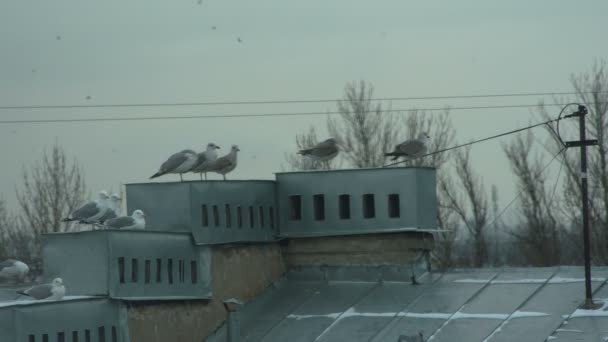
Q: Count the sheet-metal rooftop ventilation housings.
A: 4